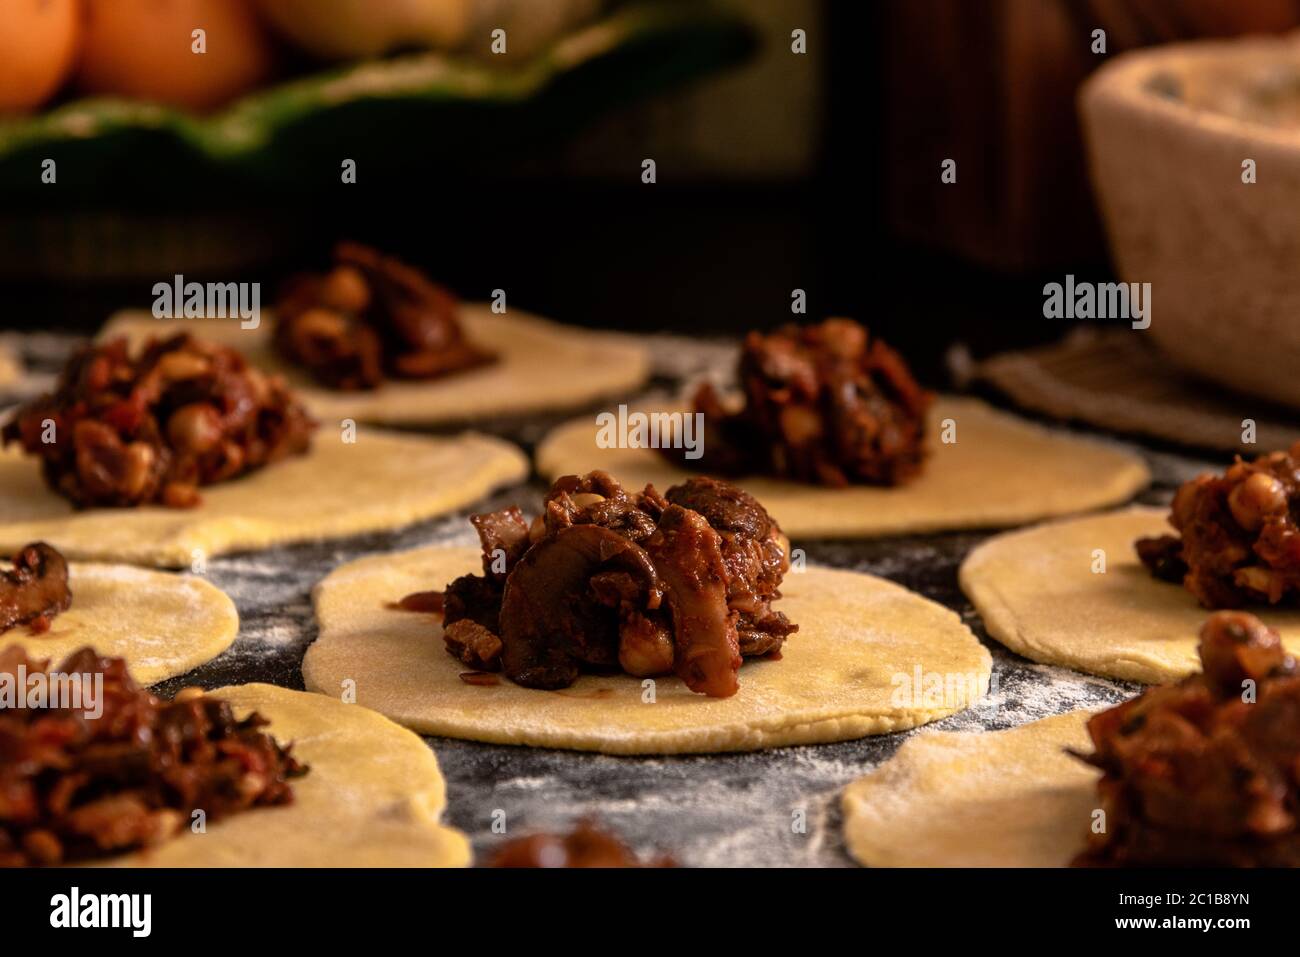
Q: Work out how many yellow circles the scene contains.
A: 8